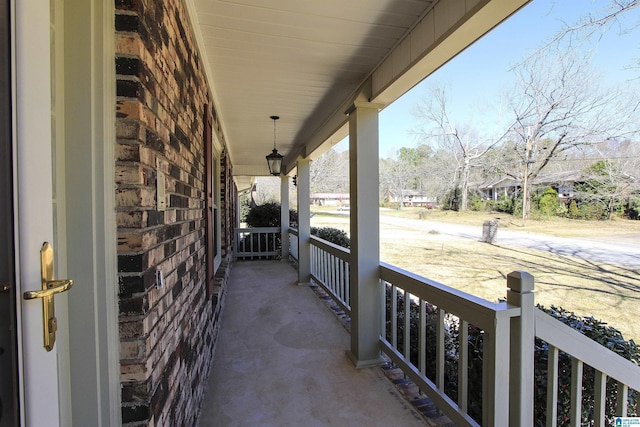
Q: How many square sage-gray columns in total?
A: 3